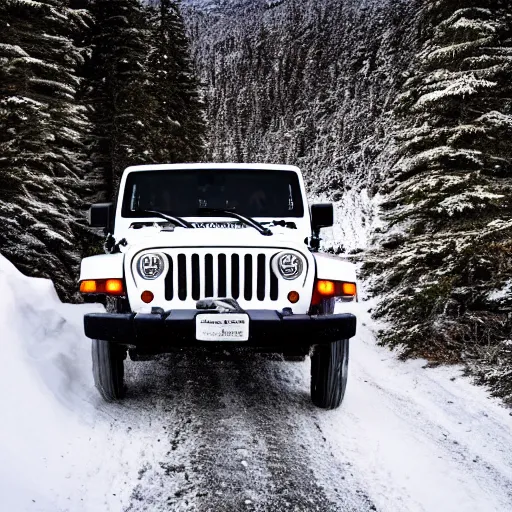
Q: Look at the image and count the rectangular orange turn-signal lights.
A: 2